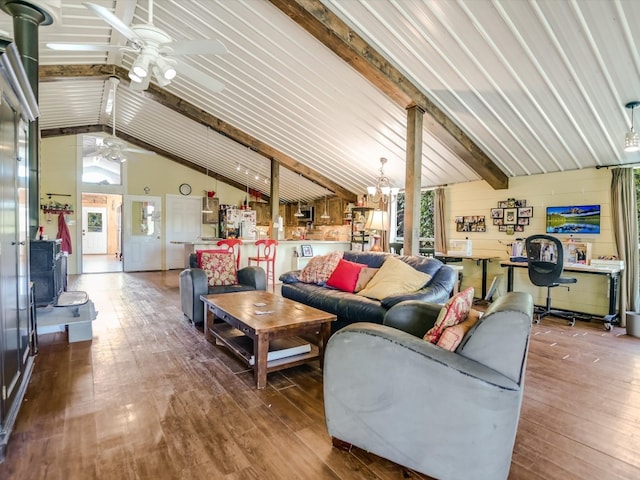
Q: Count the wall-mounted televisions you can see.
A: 1